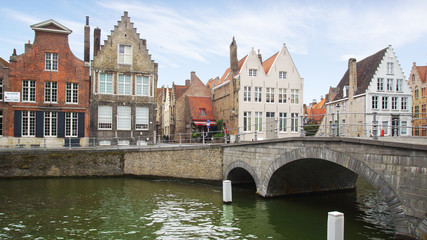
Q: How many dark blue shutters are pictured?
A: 4